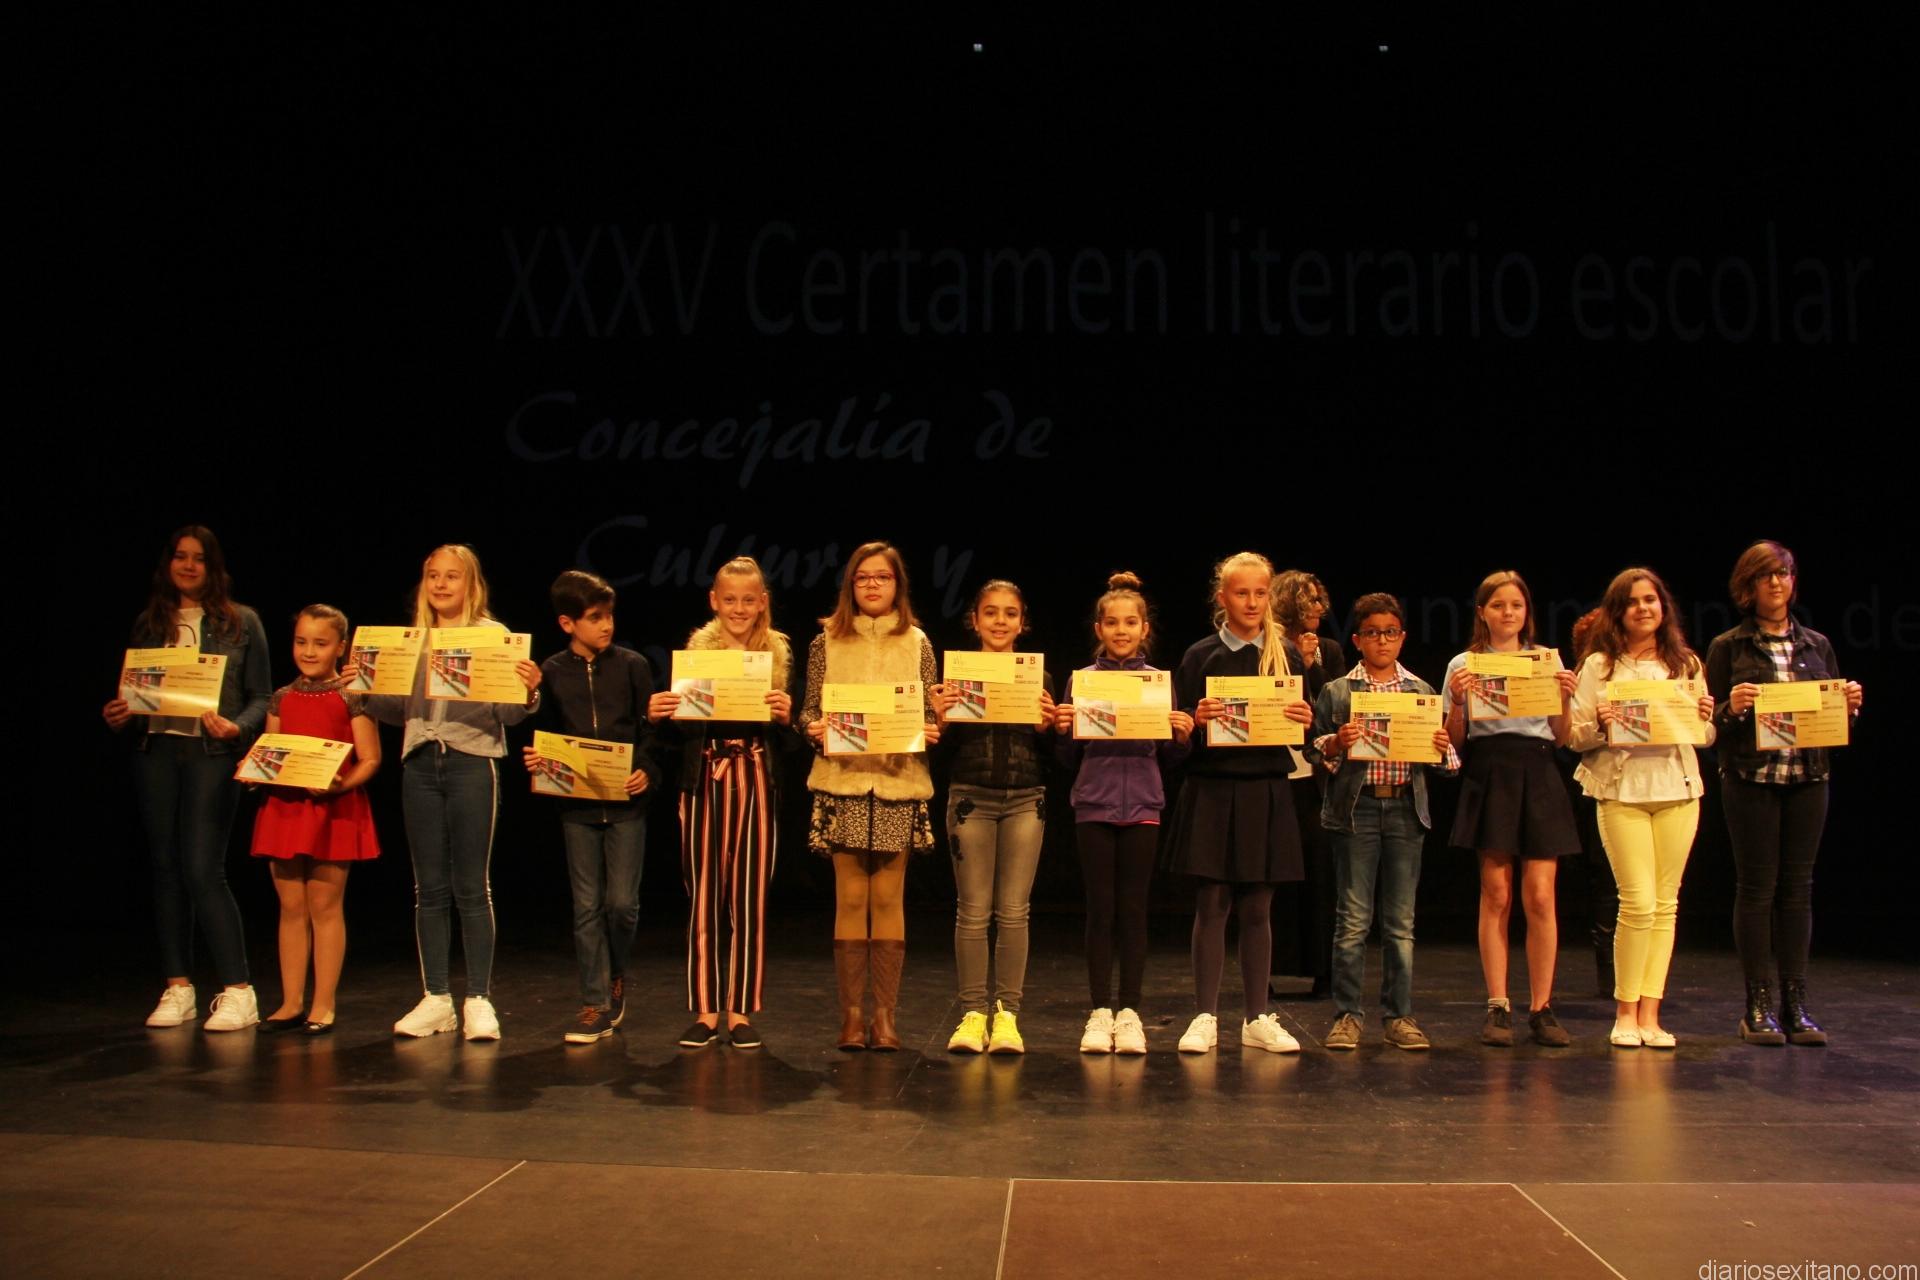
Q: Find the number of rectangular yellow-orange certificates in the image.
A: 14